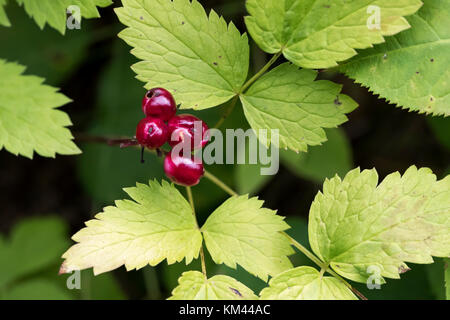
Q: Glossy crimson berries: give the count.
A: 4